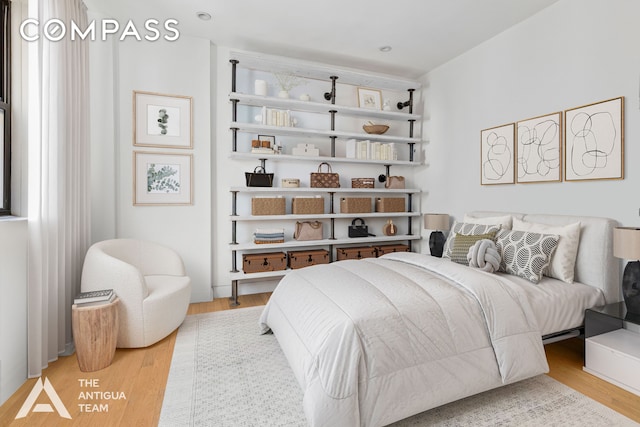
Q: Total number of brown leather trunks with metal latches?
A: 4